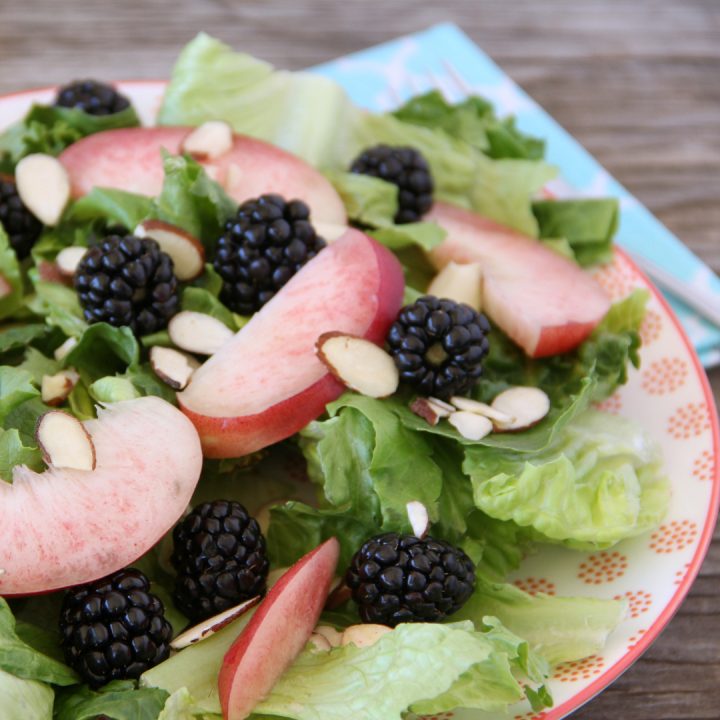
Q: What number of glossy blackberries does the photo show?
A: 9